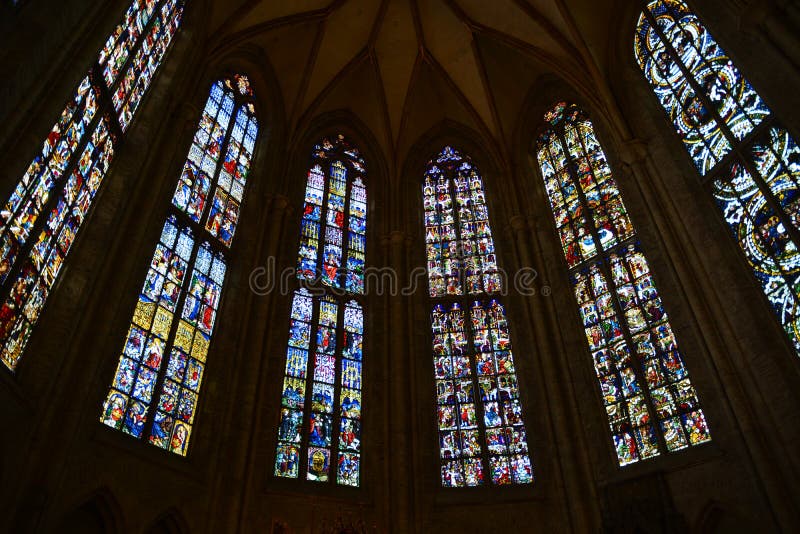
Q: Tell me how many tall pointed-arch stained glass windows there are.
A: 6